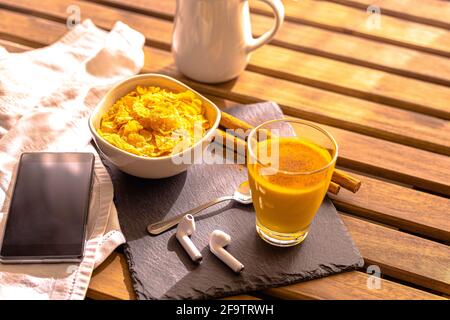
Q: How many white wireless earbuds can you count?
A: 2